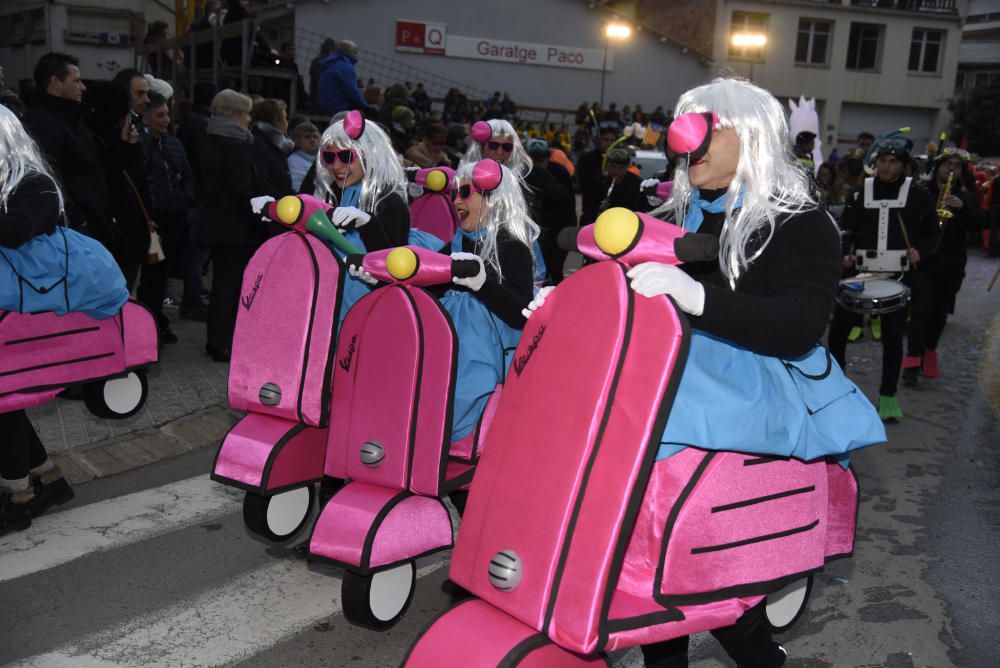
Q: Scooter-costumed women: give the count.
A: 5